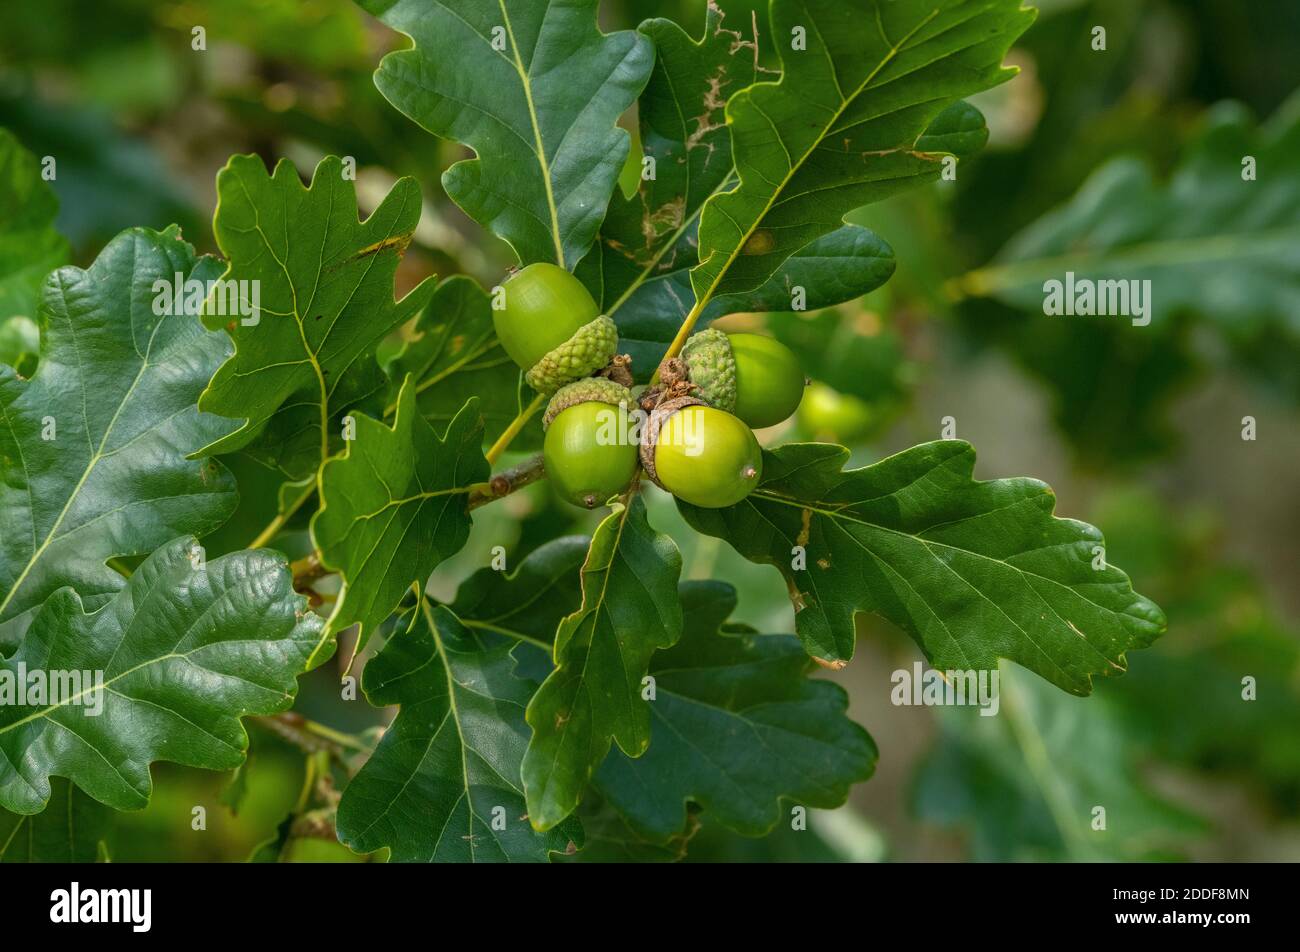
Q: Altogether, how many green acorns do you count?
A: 4